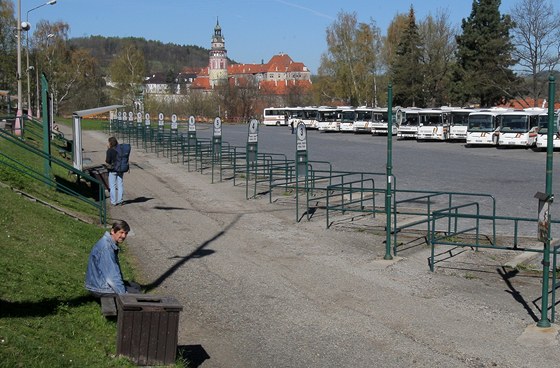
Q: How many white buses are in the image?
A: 13